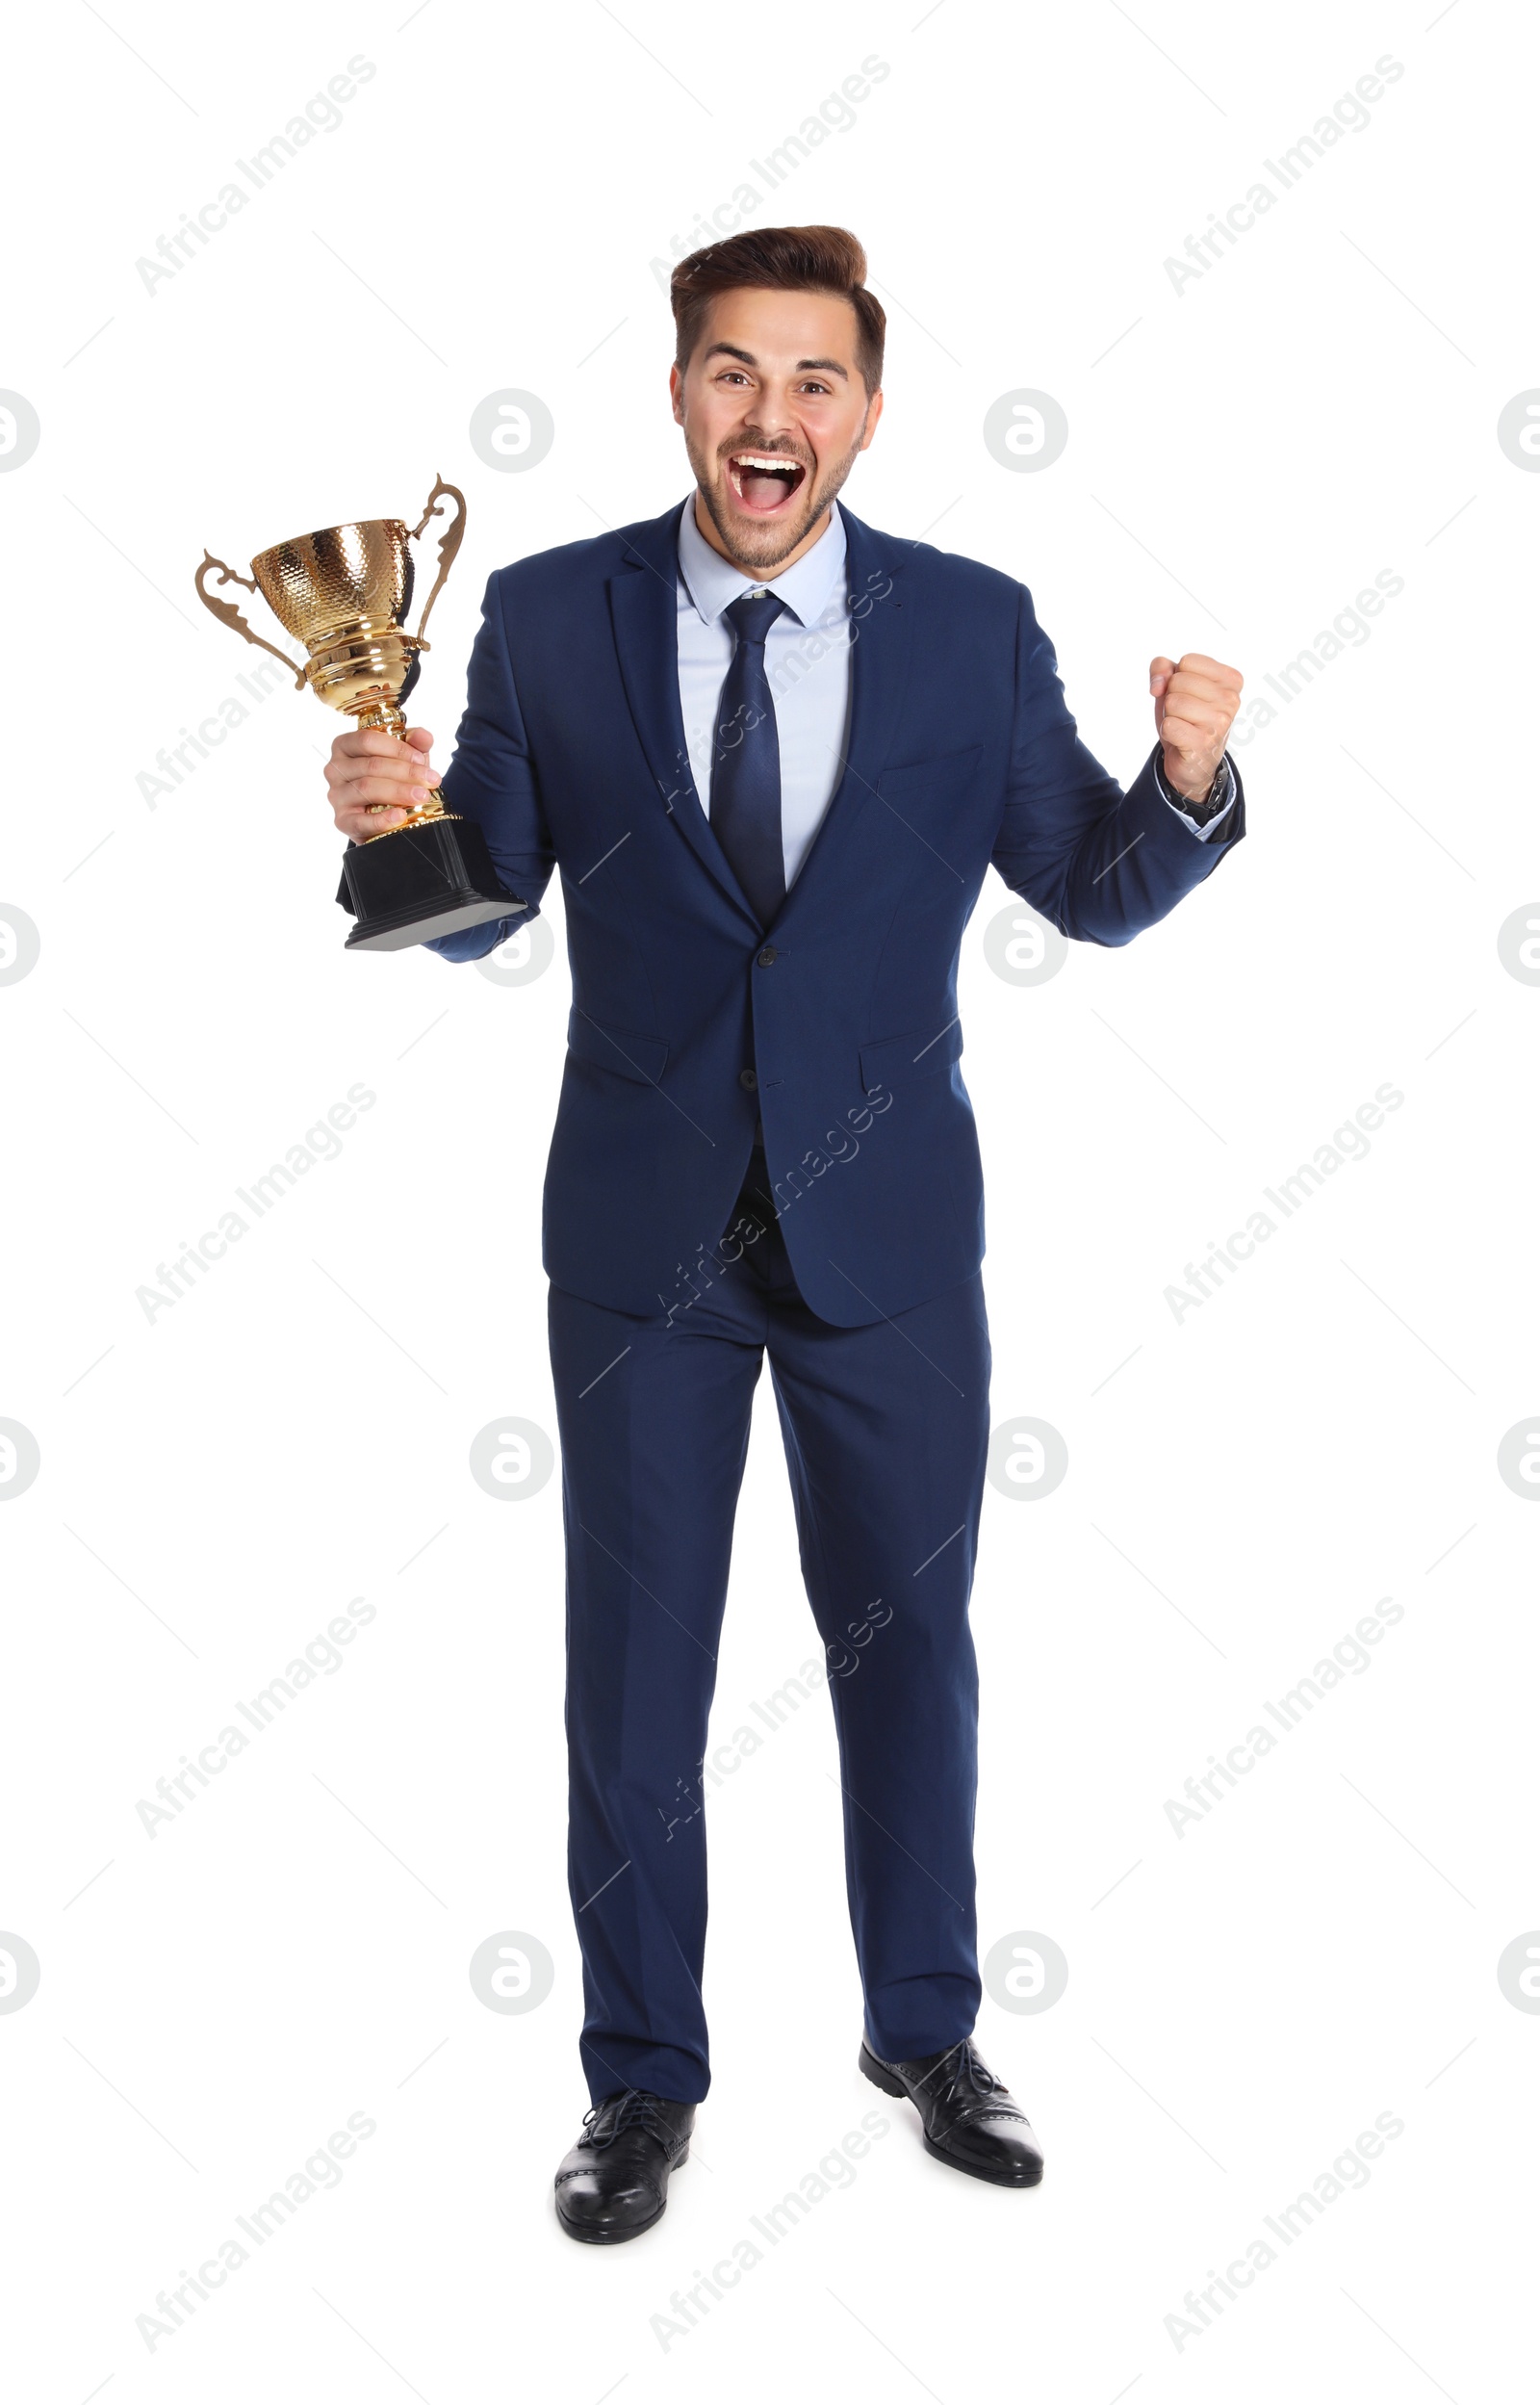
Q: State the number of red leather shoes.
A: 0